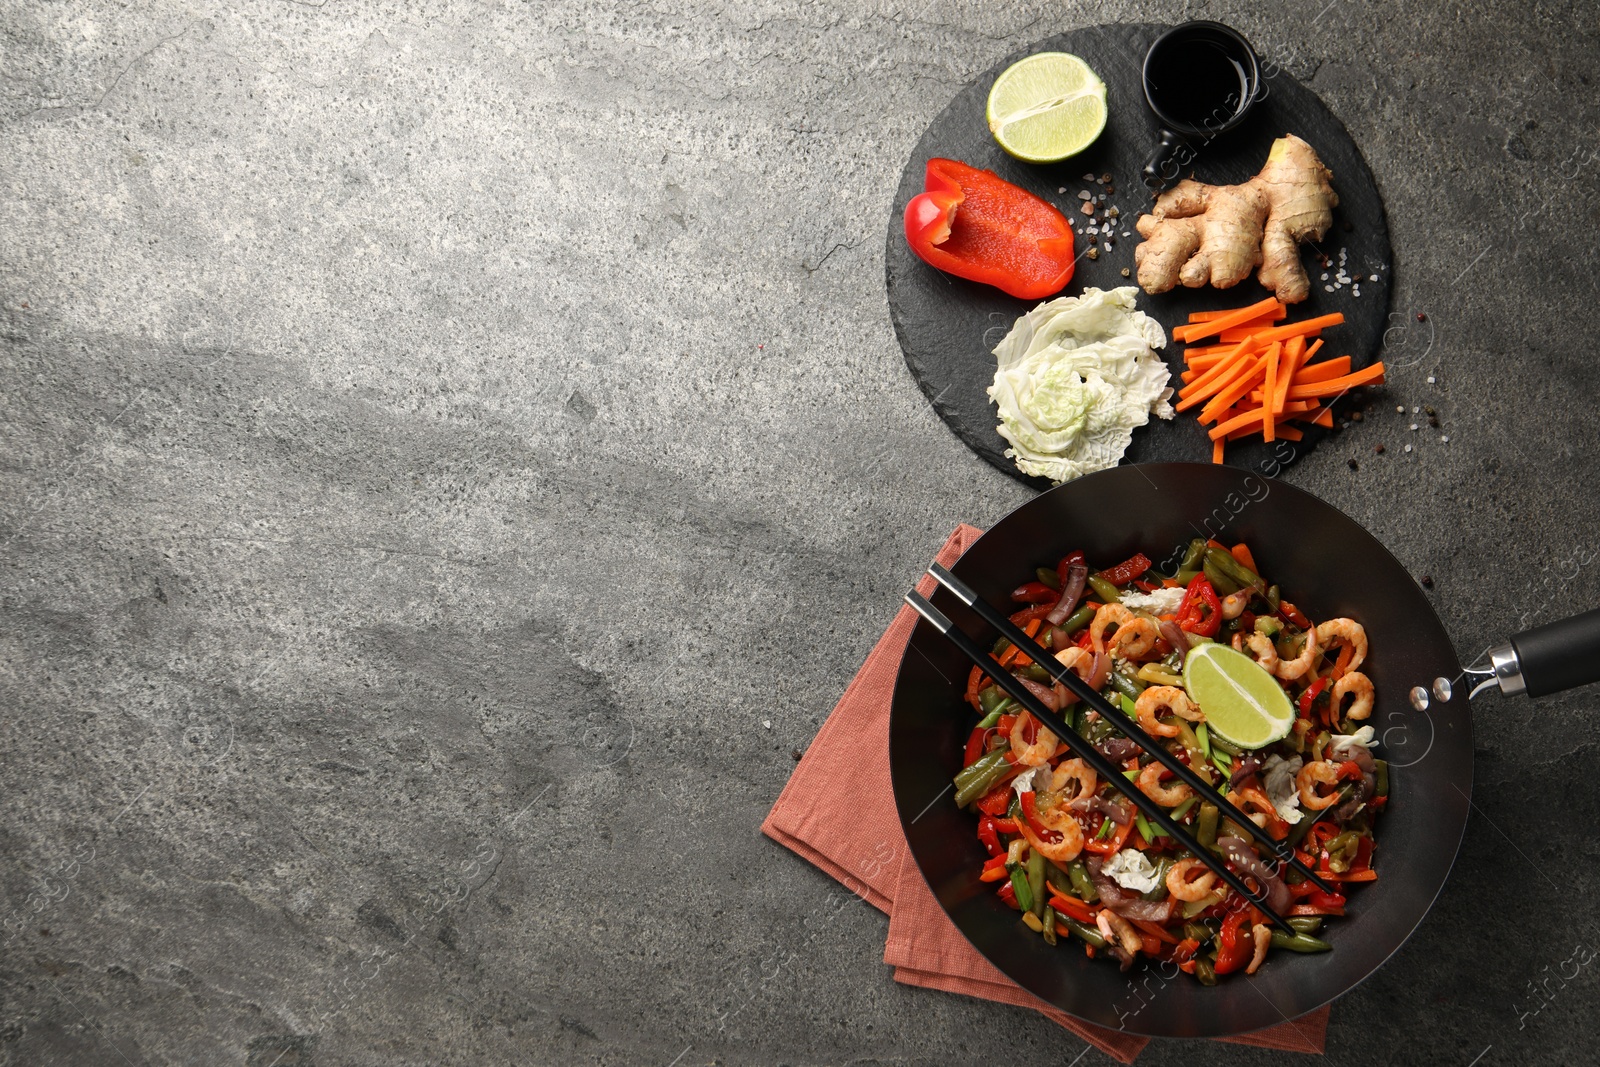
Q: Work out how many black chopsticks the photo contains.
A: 2